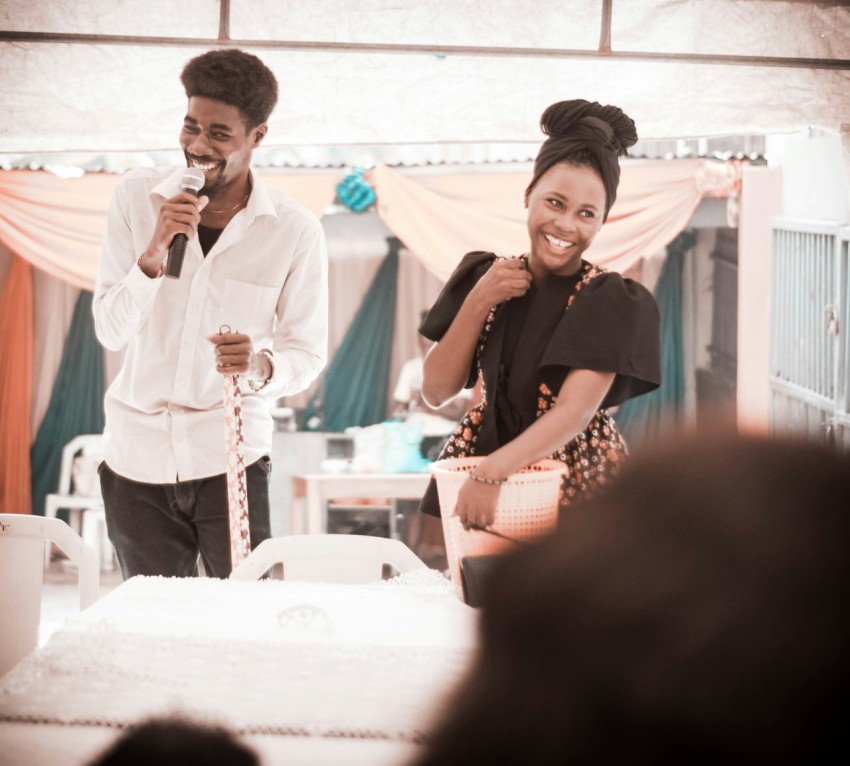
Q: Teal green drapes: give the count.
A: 3